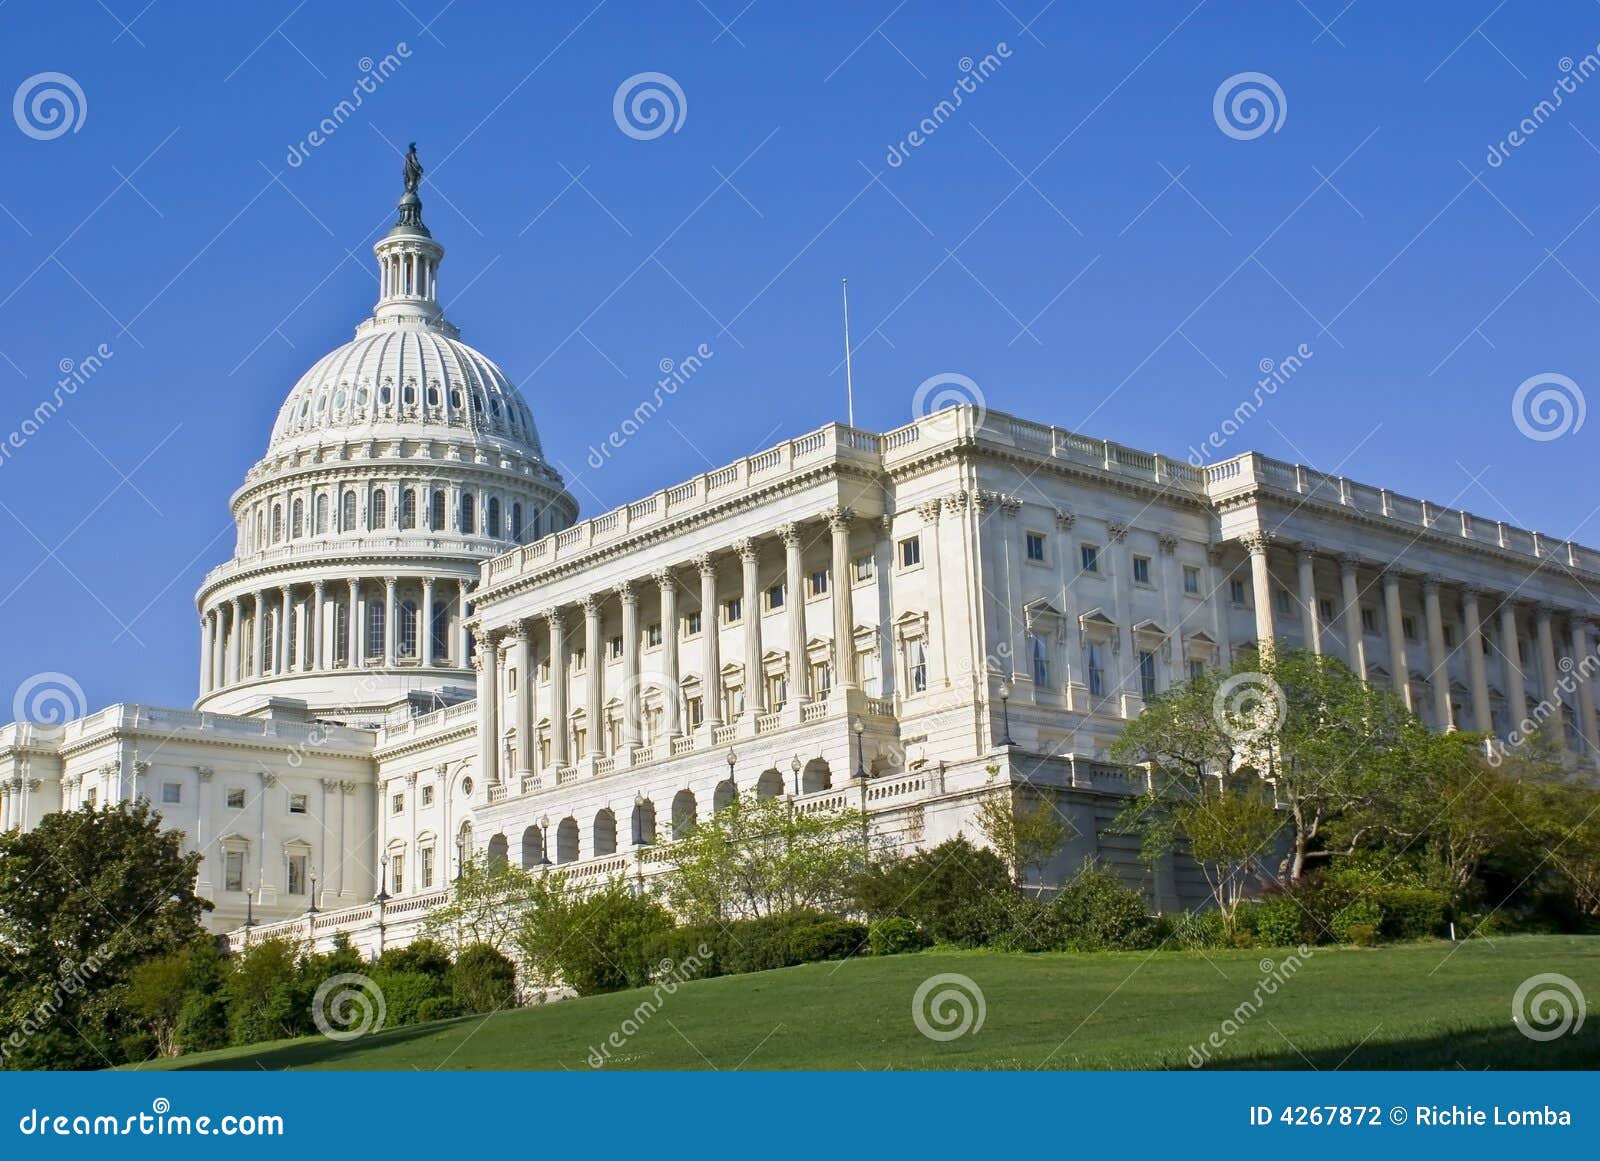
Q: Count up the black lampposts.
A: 10